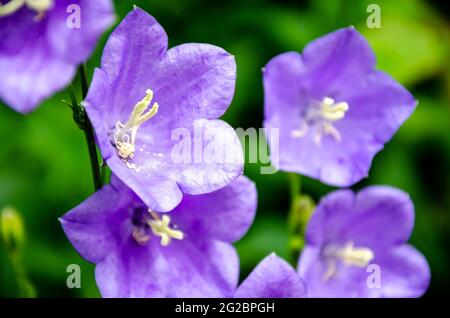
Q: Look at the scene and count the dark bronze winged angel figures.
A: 0